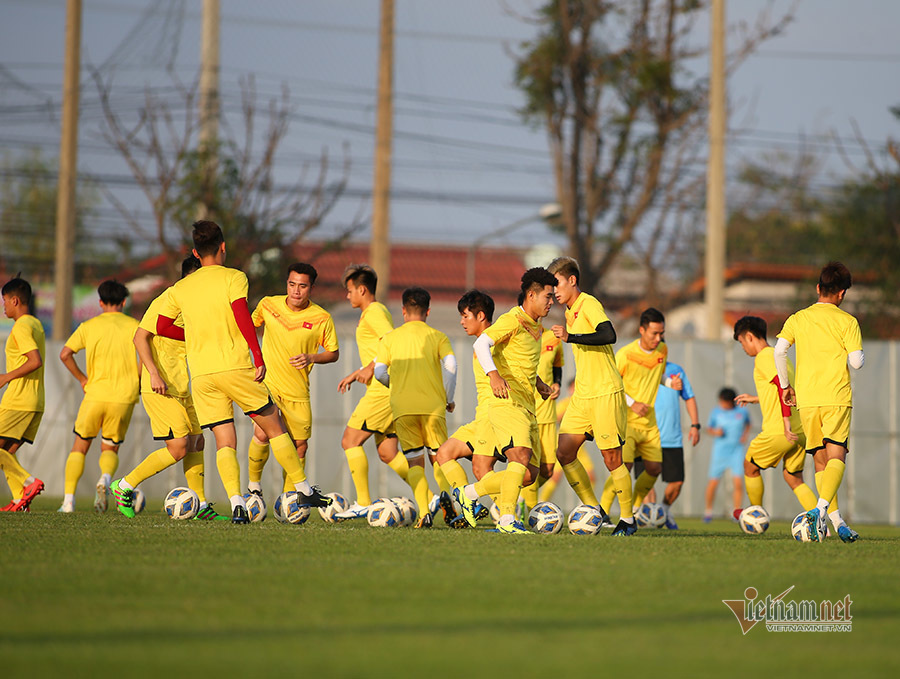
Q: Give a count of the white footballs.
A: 13